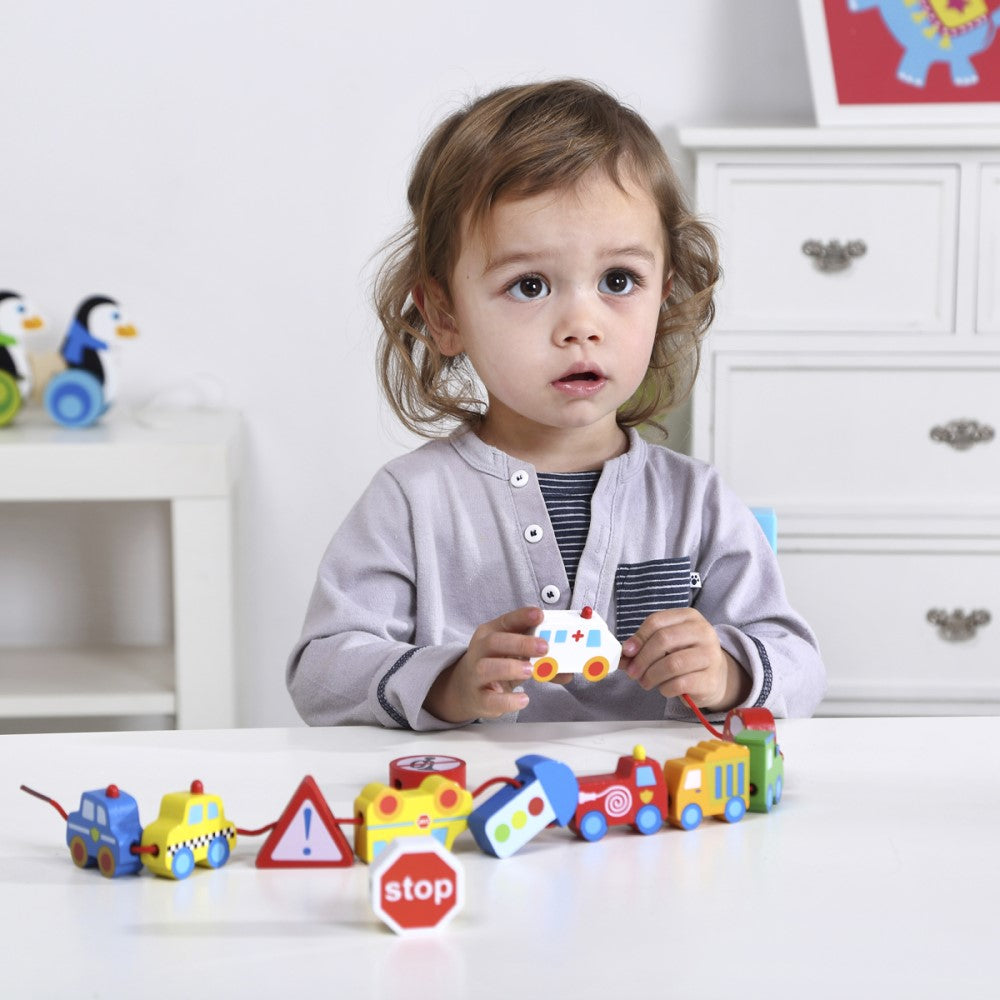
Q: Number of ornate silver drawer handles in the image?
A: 3